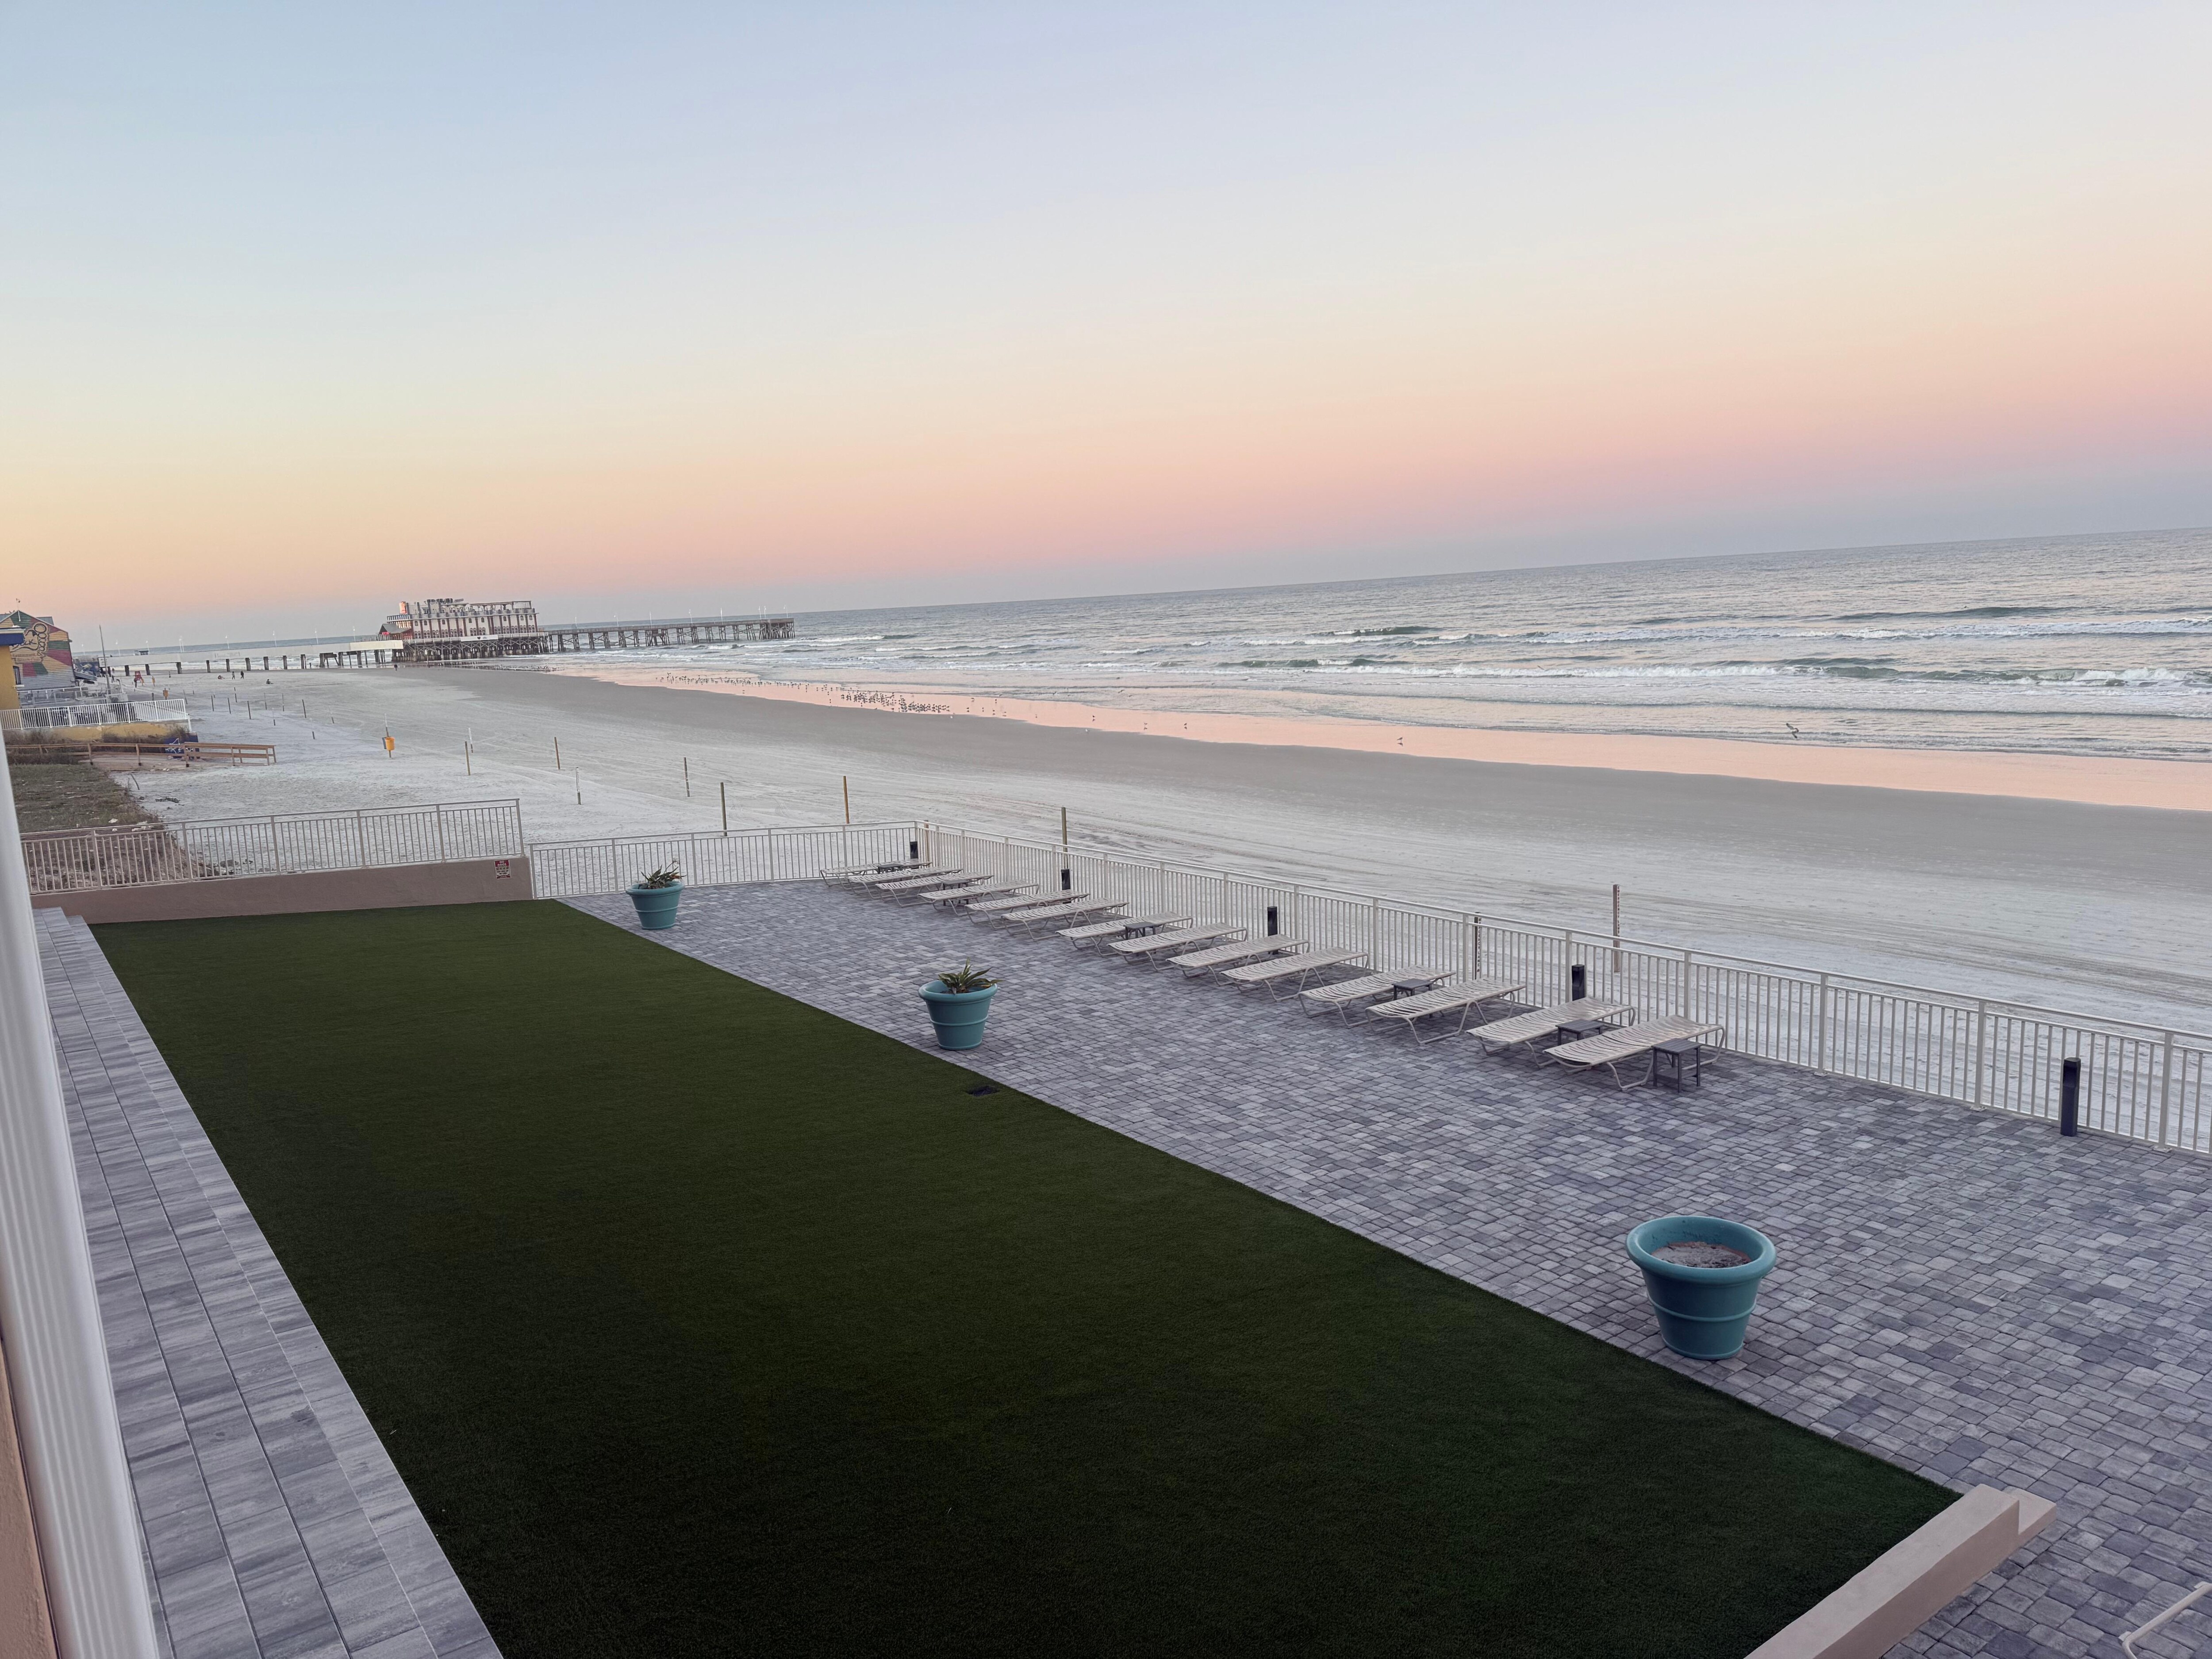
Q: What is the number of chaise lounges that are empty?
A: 14